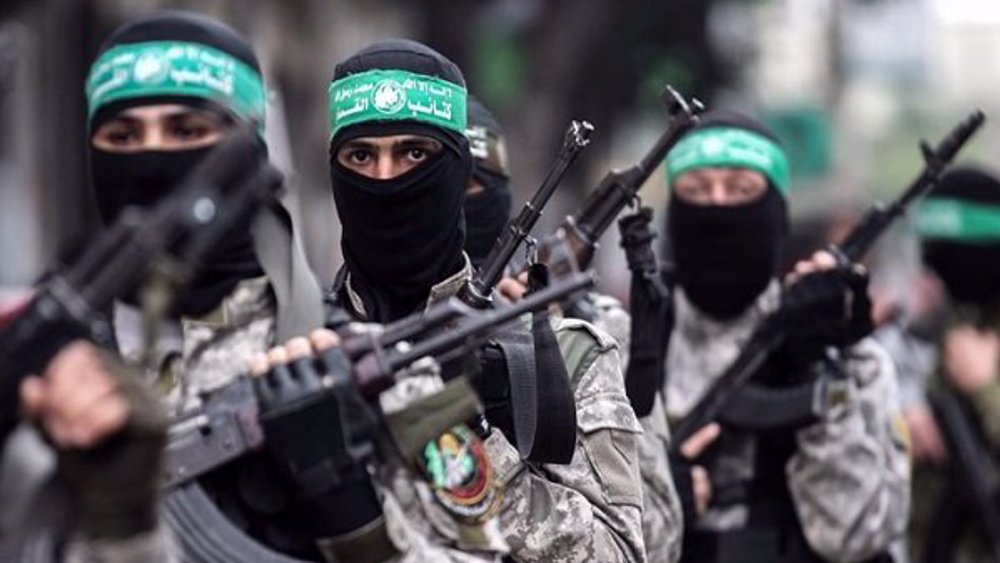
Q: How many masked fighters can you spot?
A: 5